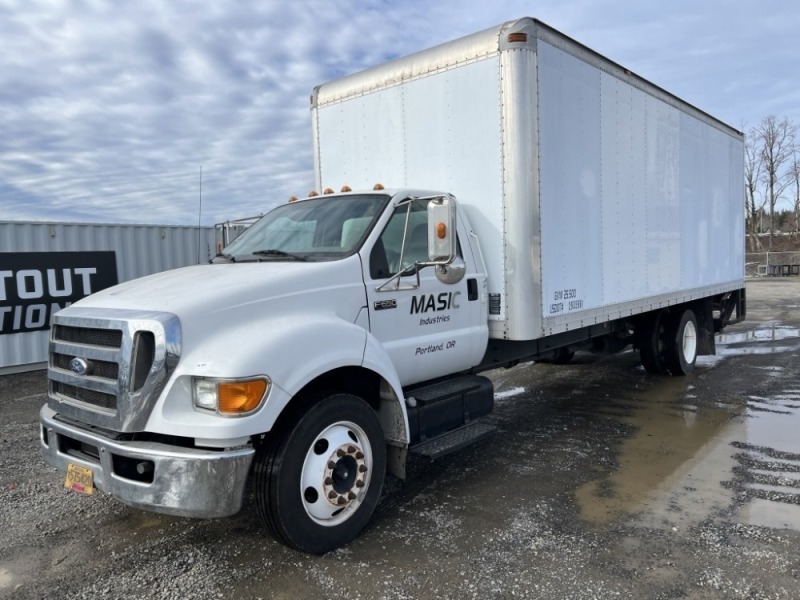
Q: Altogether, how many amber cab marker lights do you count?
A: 5